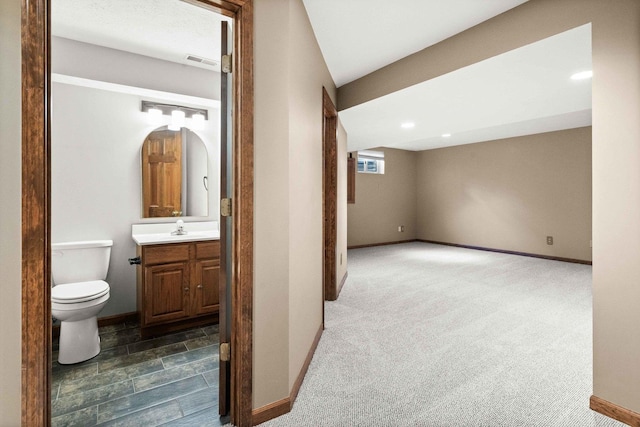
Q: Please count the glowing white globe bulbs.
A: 3